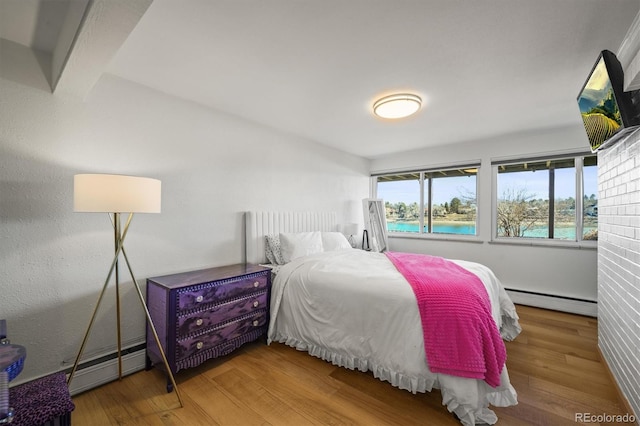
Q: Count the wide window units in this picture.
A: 2